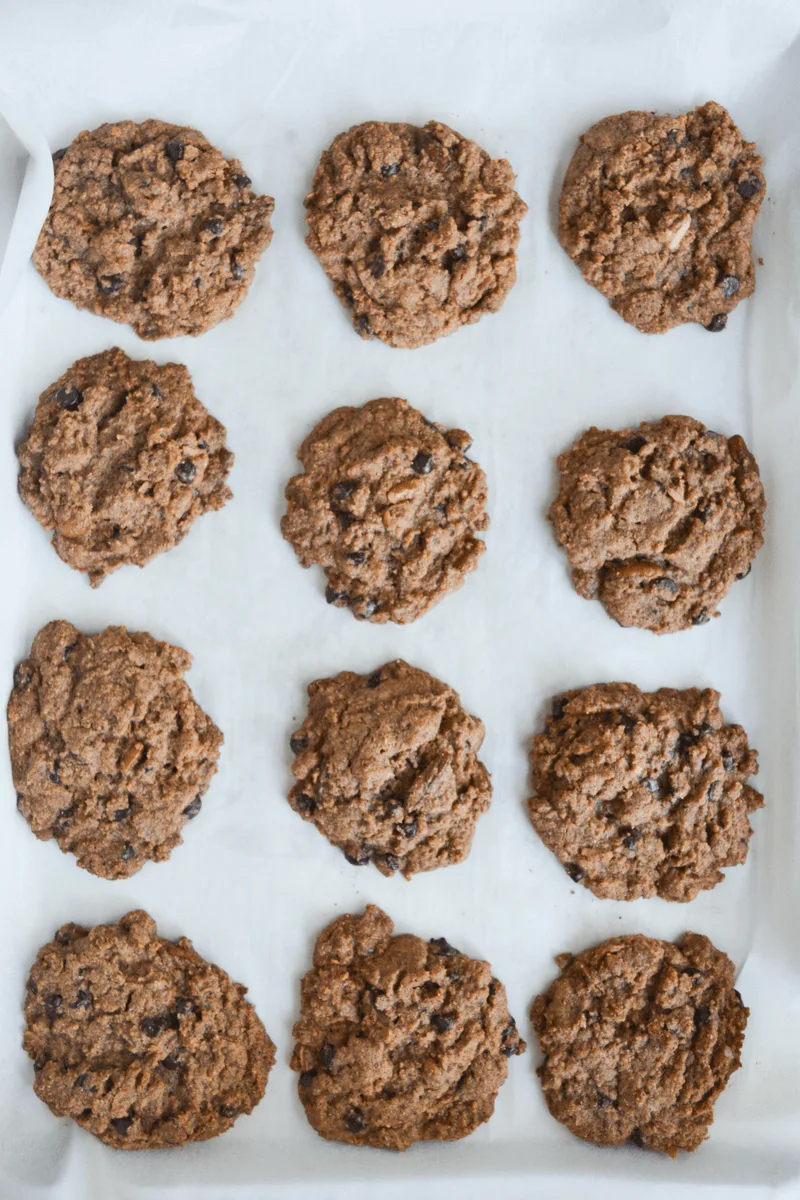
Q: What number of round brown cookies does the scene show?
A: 12